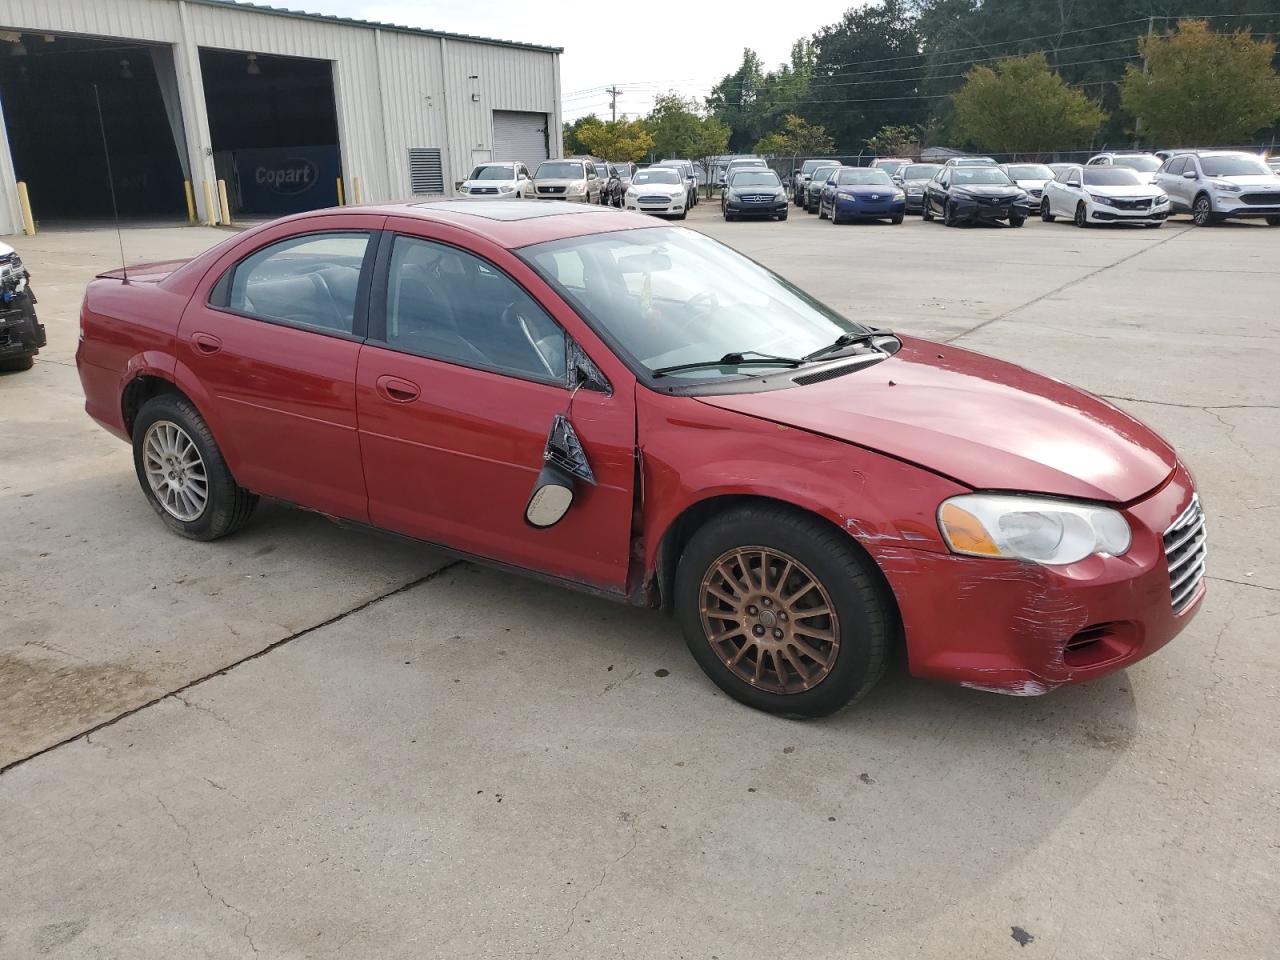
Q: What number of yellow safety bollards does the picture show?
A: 6